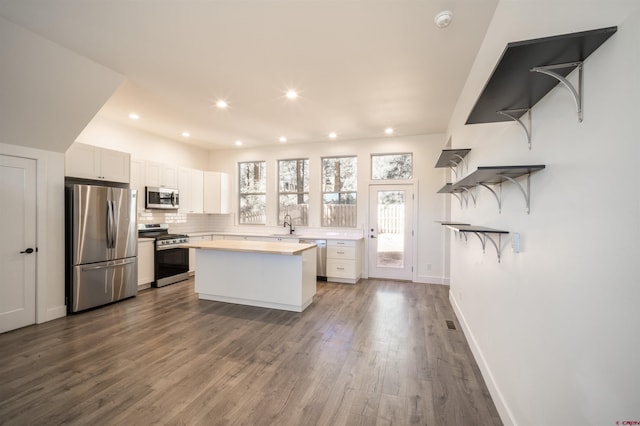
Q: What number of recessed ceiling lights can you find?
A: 8